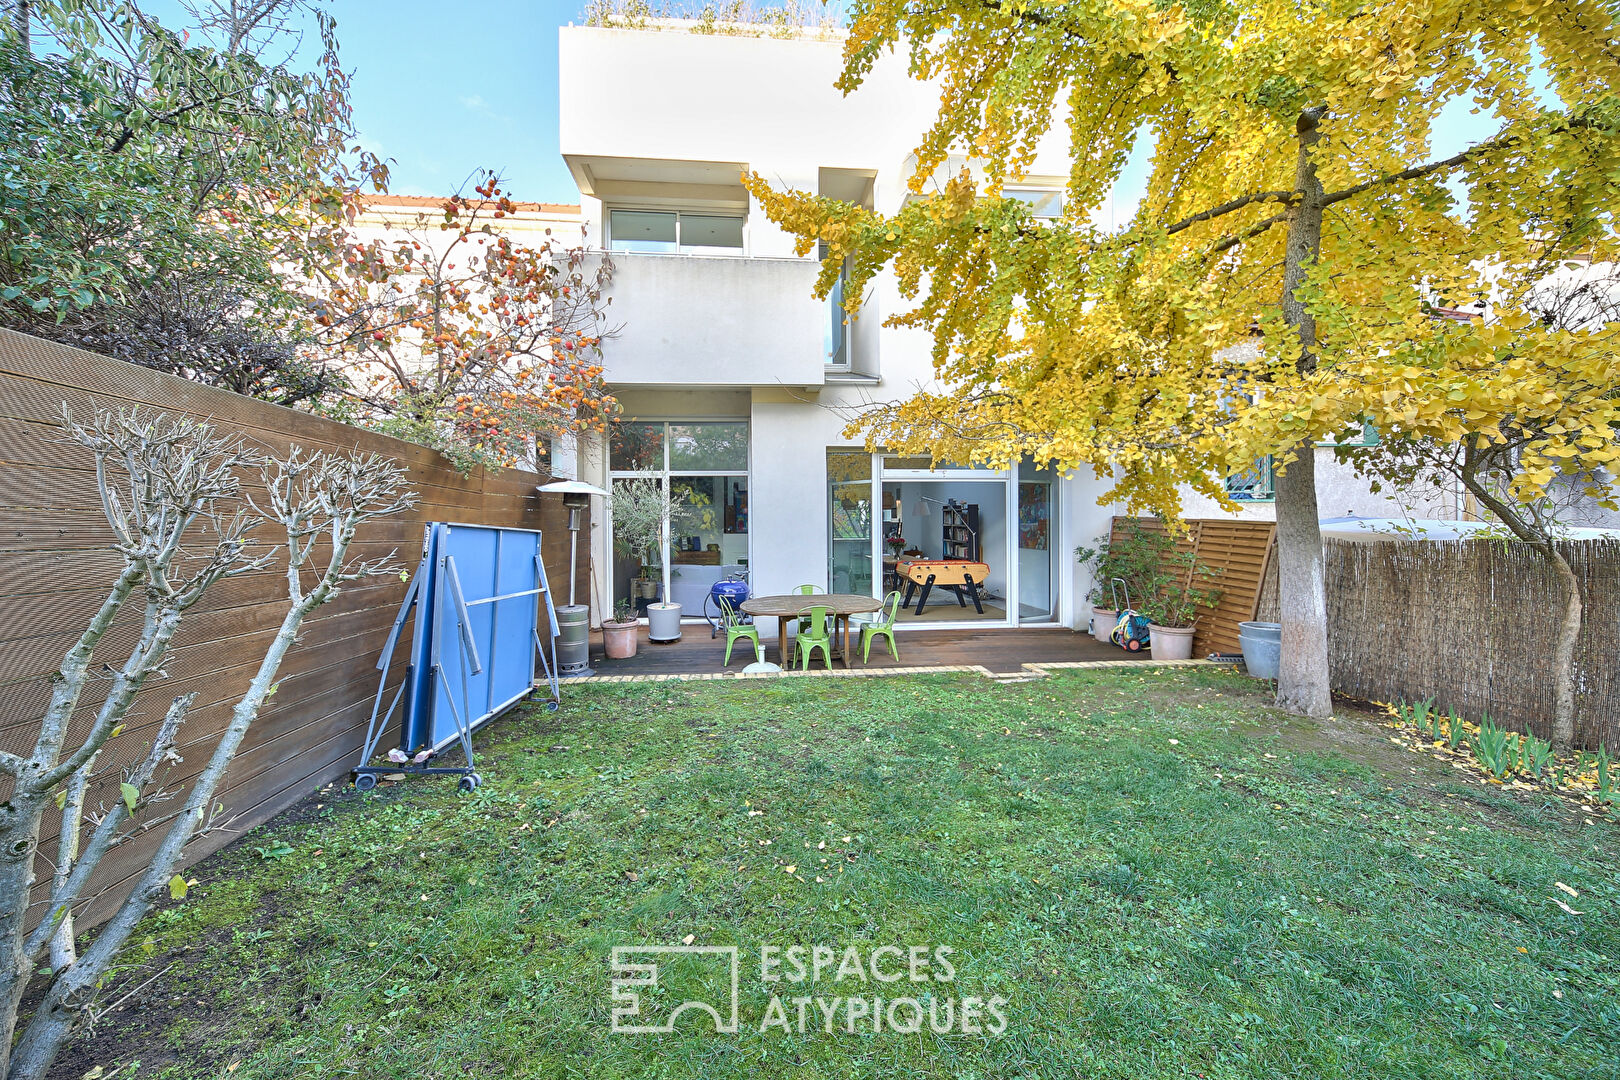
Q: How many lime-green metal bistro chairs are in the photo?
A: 4